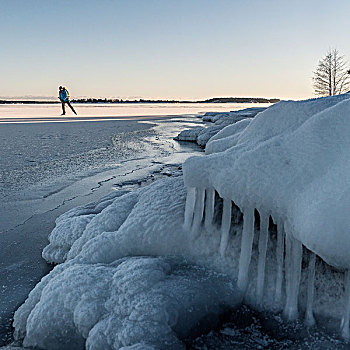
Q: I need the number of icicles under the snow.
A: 10